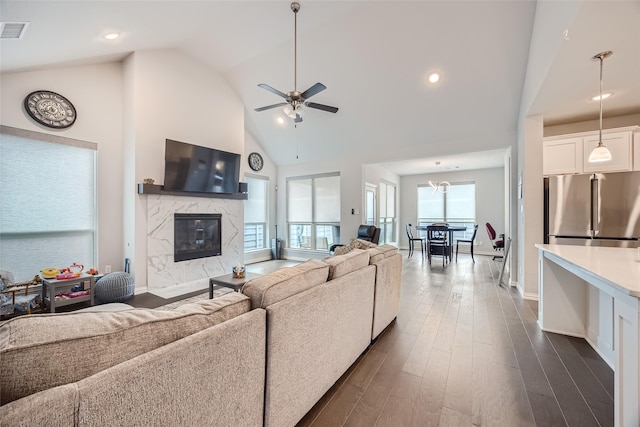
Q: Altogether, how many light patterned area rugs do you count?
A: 1